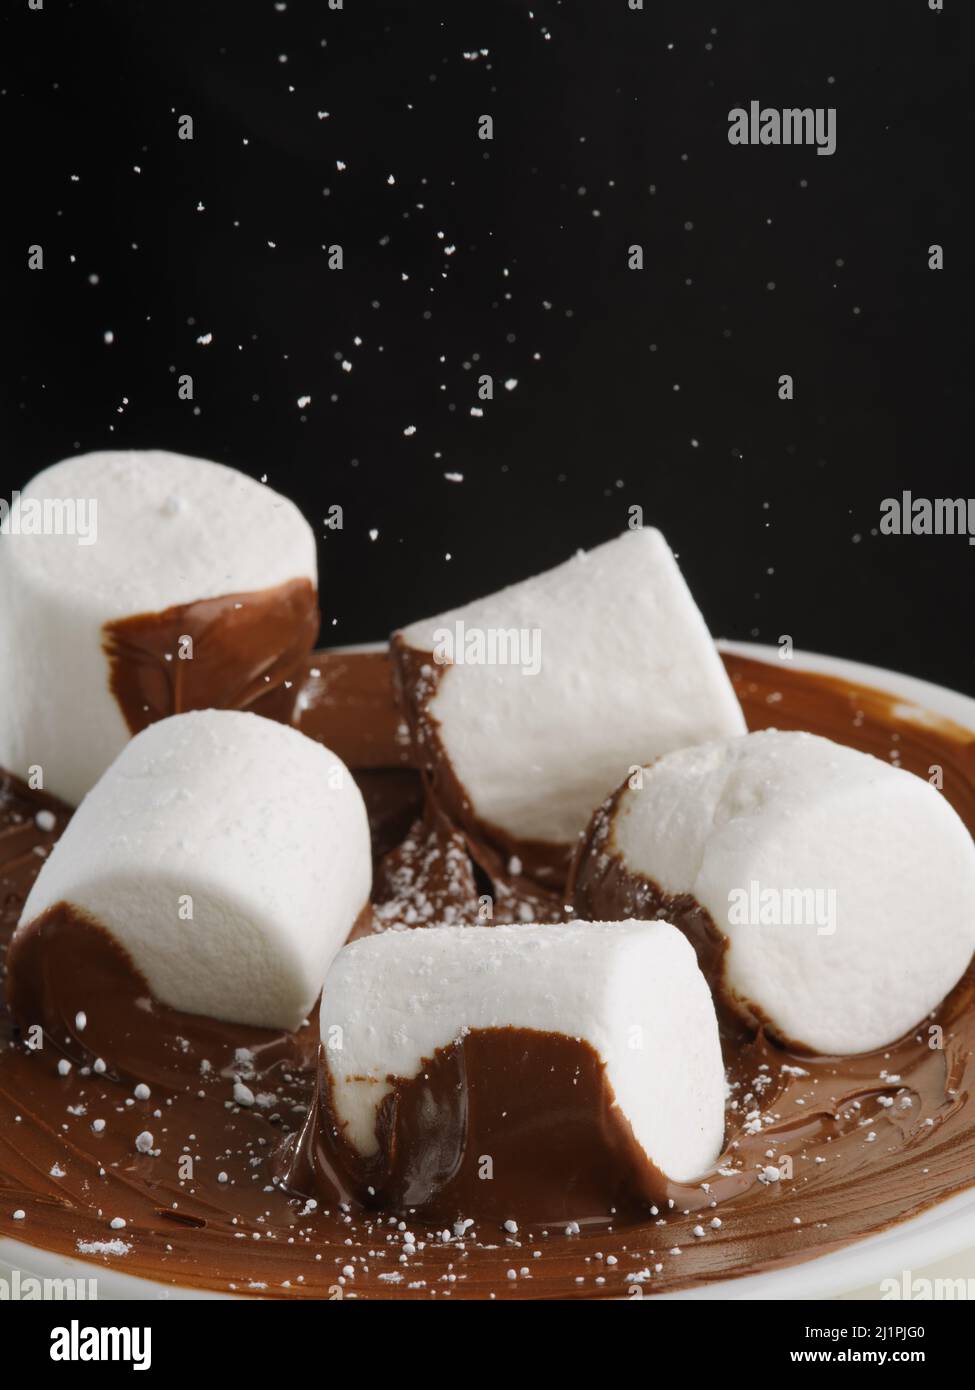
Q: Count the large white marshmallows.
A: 5